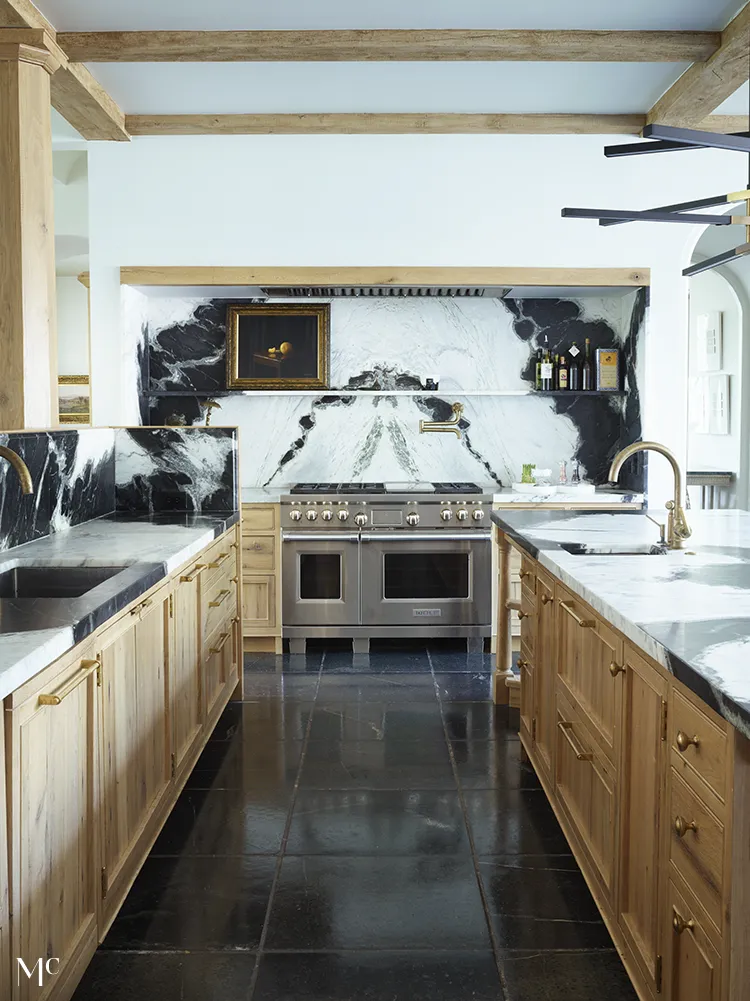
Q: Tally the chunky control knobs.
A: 9